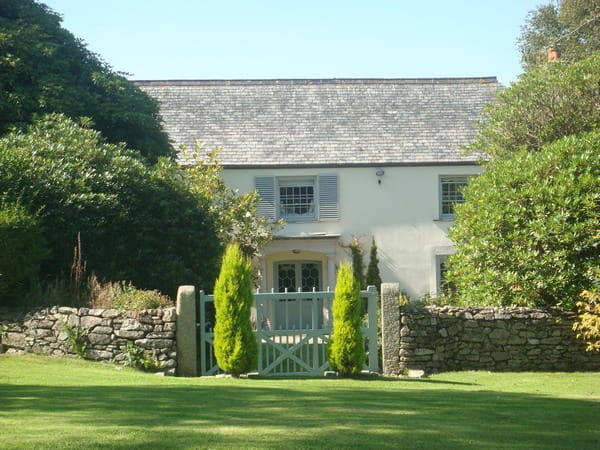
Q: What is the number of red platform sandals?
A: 0